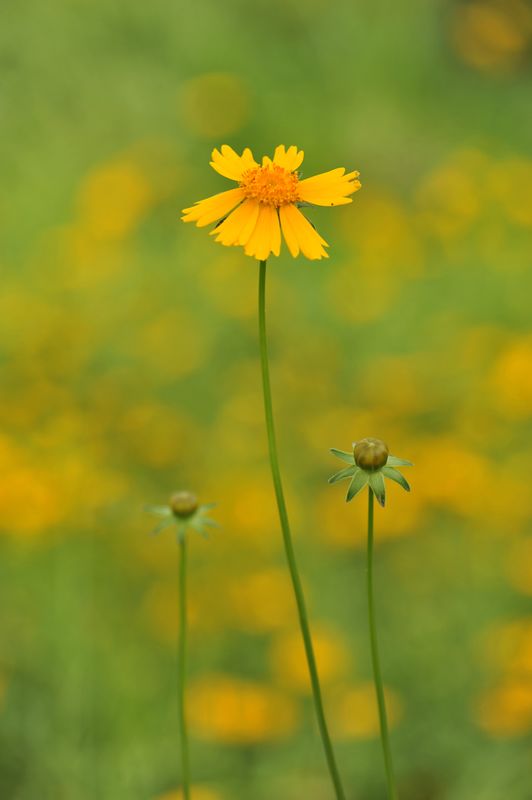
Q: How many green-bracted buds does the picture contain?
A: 2